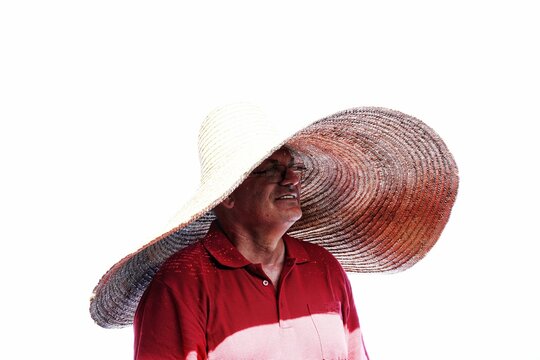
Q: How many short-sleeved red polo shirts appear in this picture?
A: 1